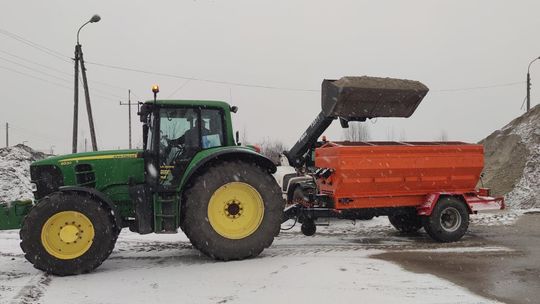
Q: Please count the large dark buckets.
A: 1